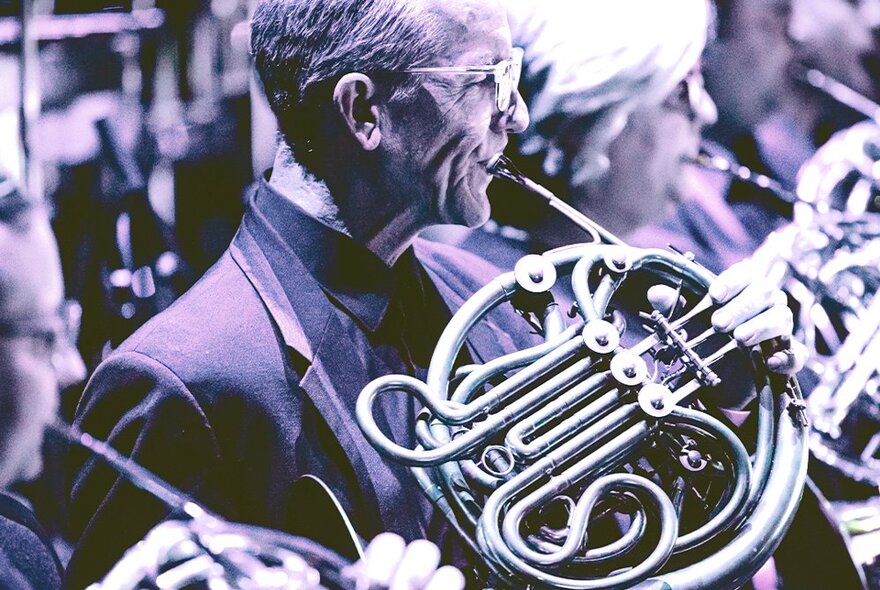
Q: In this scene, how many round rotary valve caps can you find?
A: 5